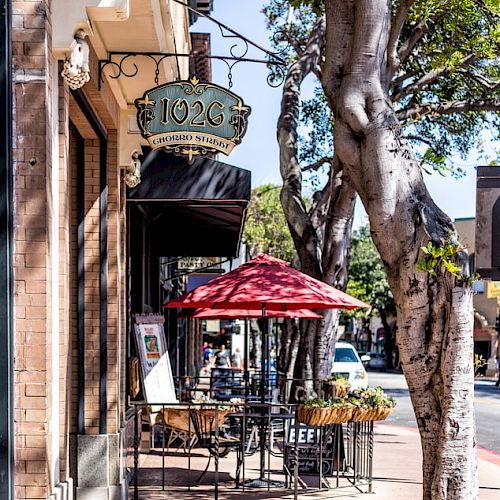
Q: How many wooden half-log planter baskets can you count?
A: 3